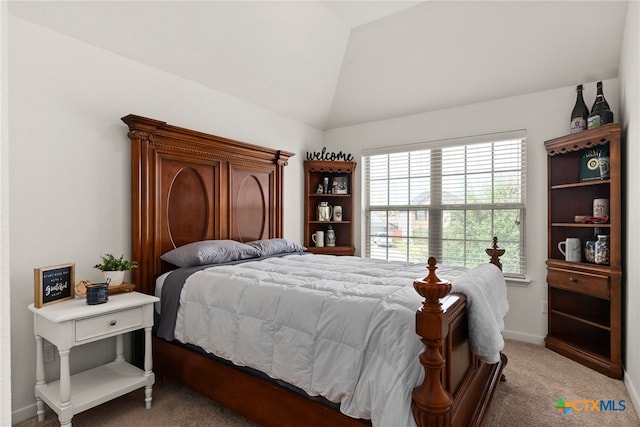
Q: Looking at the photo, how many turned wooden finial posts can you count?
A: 2